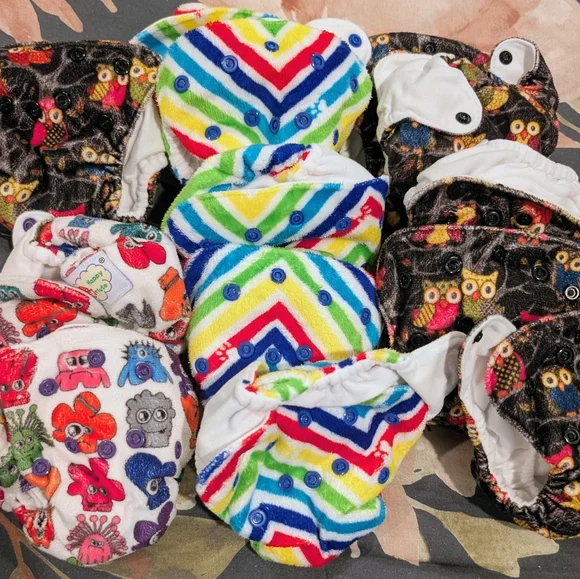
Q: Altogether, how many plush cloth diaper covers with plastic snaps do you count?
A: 11